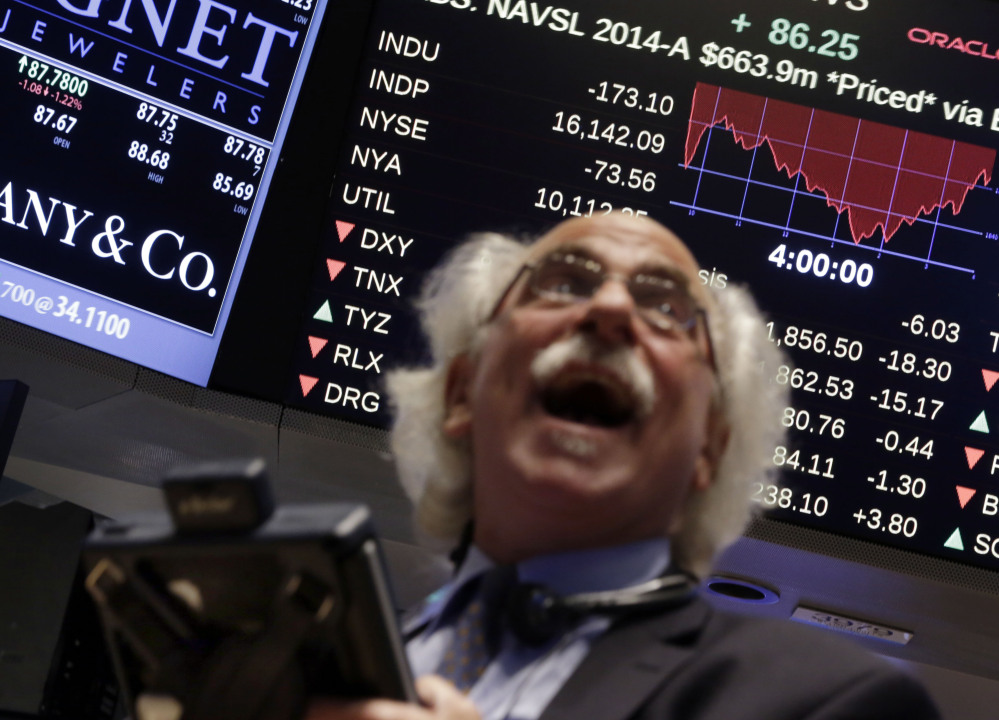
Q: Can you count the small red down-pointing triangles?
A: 7